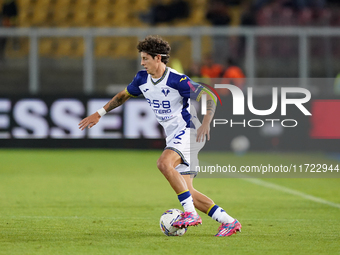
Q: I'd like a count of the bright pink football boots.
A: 2